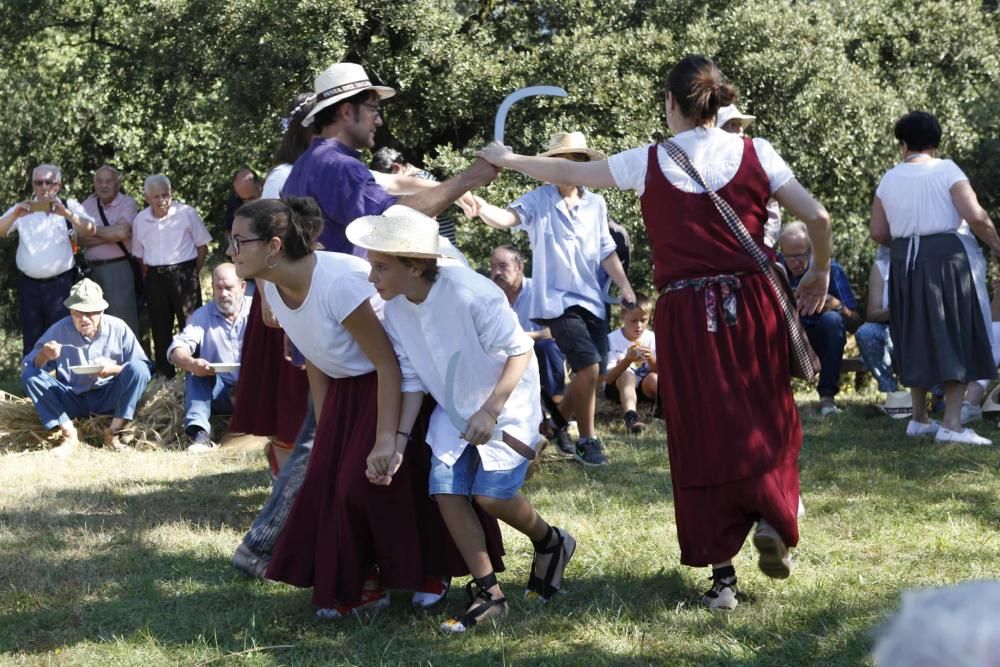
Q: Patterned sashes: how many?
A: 2